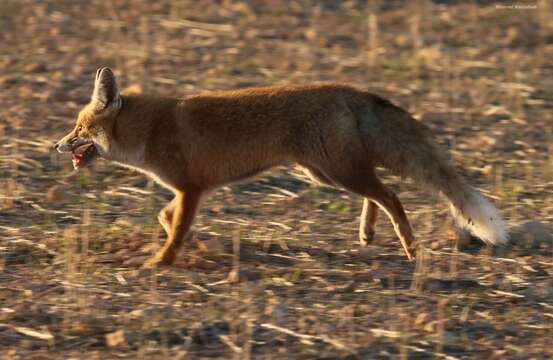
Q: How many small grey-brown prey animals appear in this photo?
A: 1